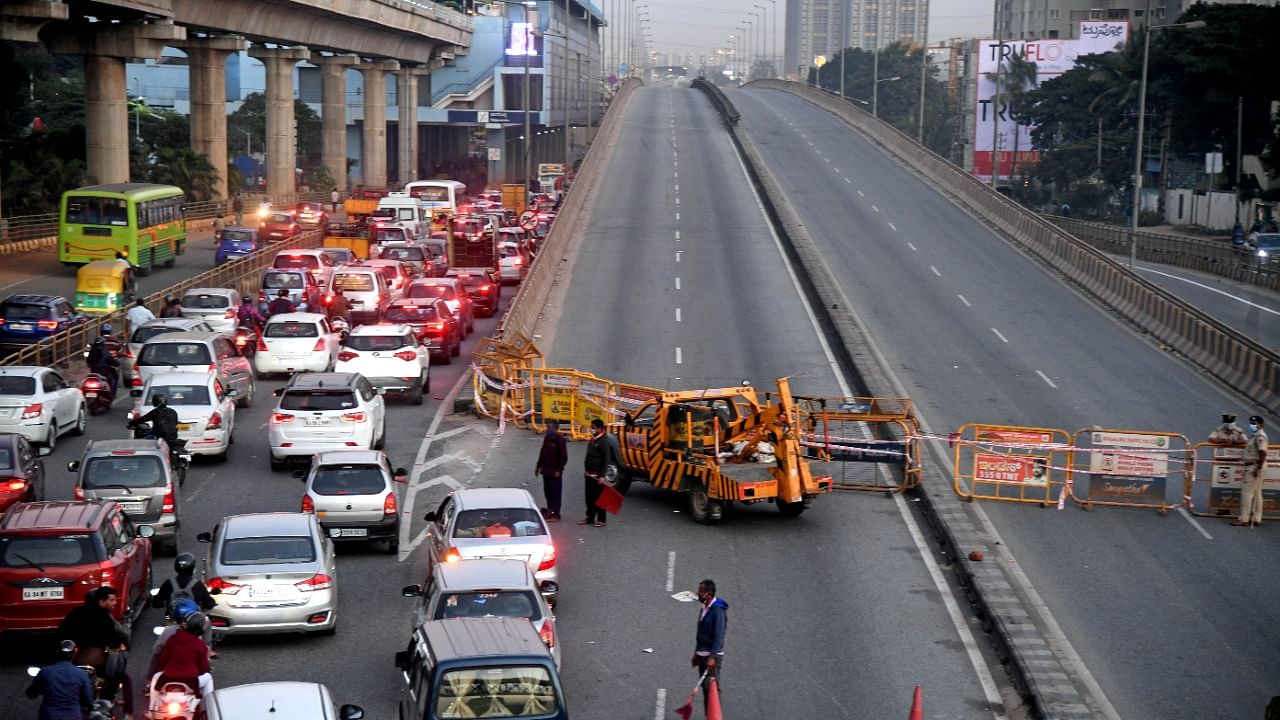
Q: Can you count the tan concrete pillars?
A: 6